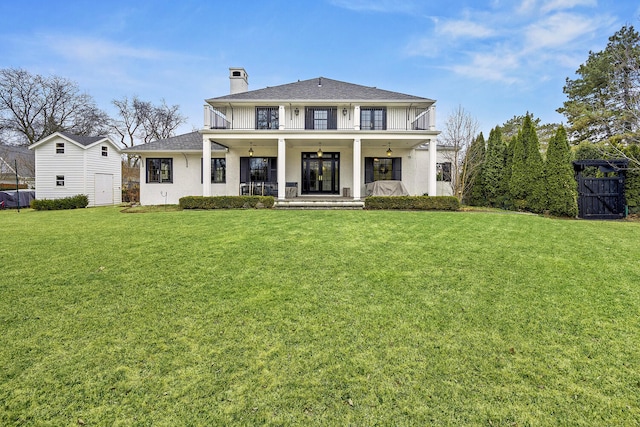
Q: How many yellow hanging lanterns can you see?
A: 3